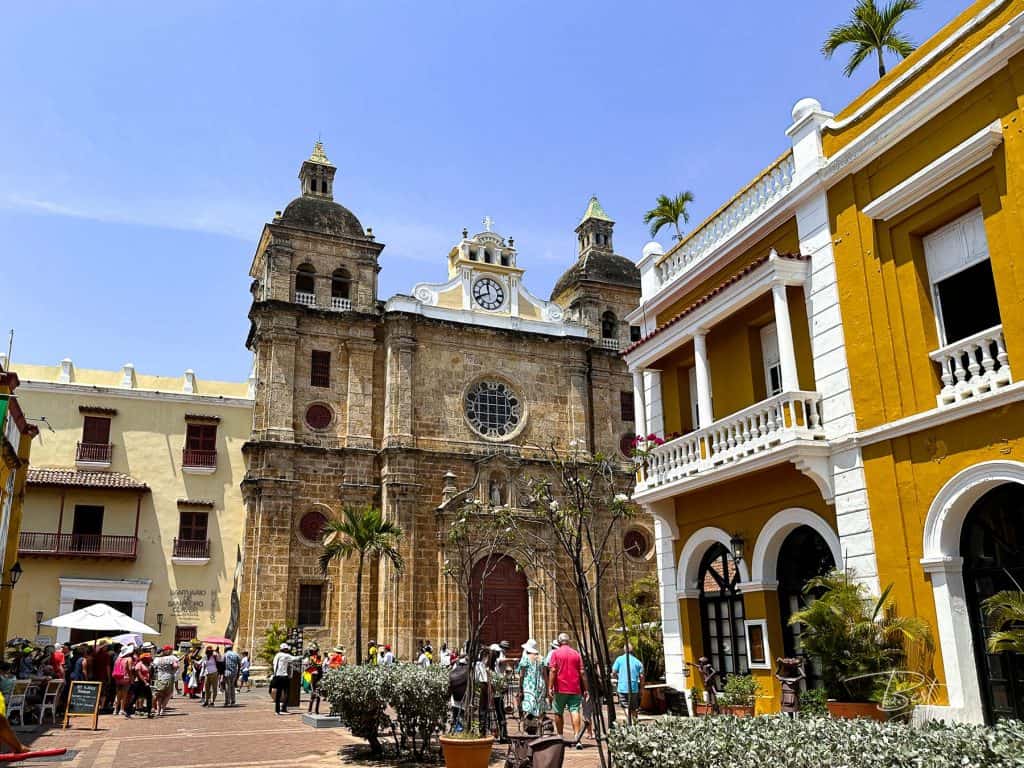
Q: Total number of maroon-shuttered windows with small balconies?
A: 3